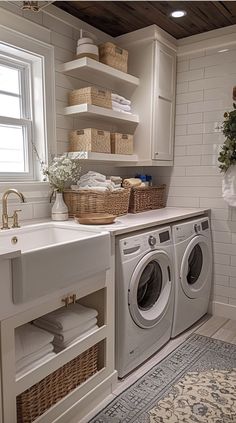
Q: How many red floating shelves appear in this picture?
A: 0